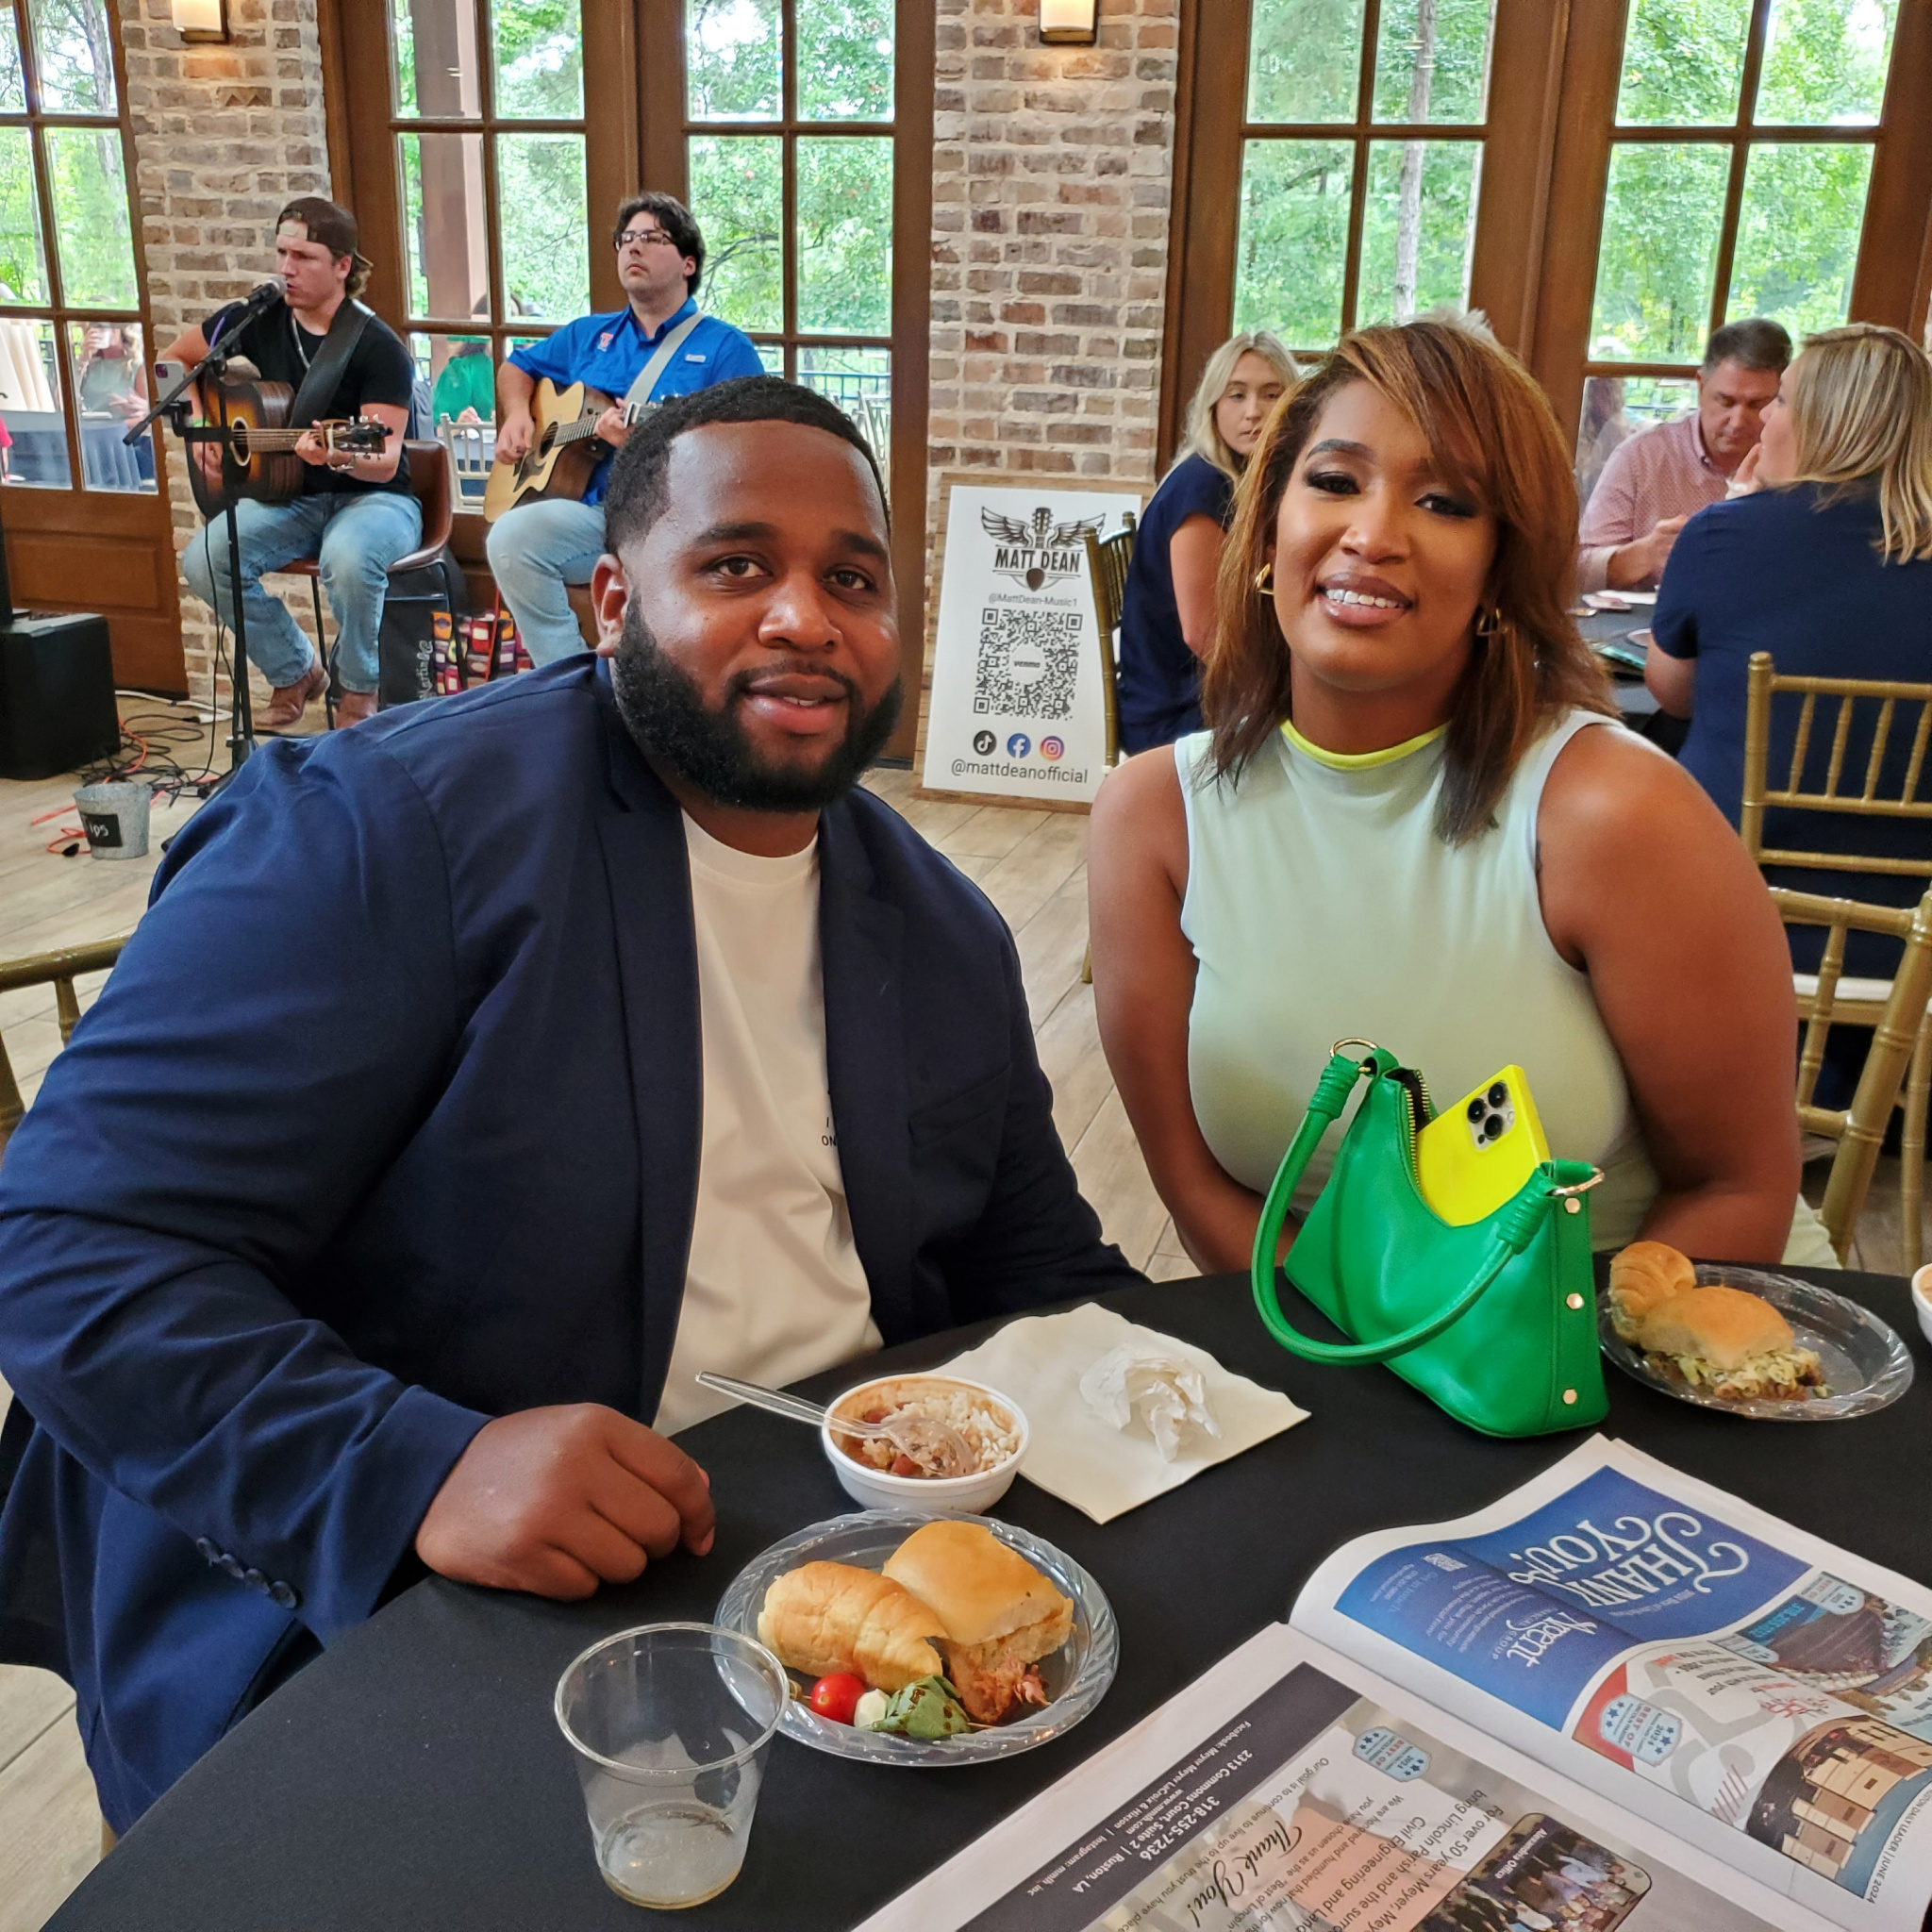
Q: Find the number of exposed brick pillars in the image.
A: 2